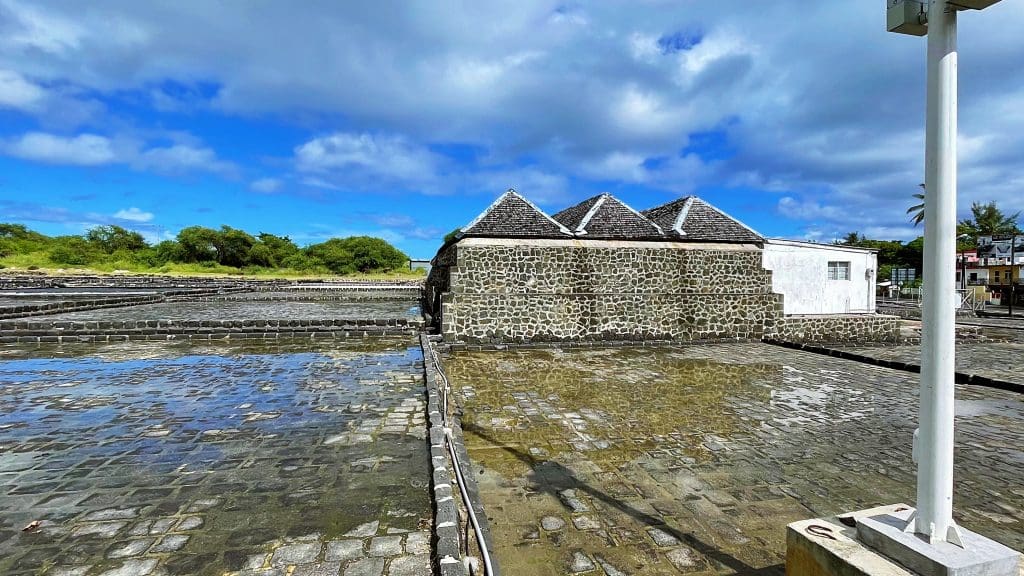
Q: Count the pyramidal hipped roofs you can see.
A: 3